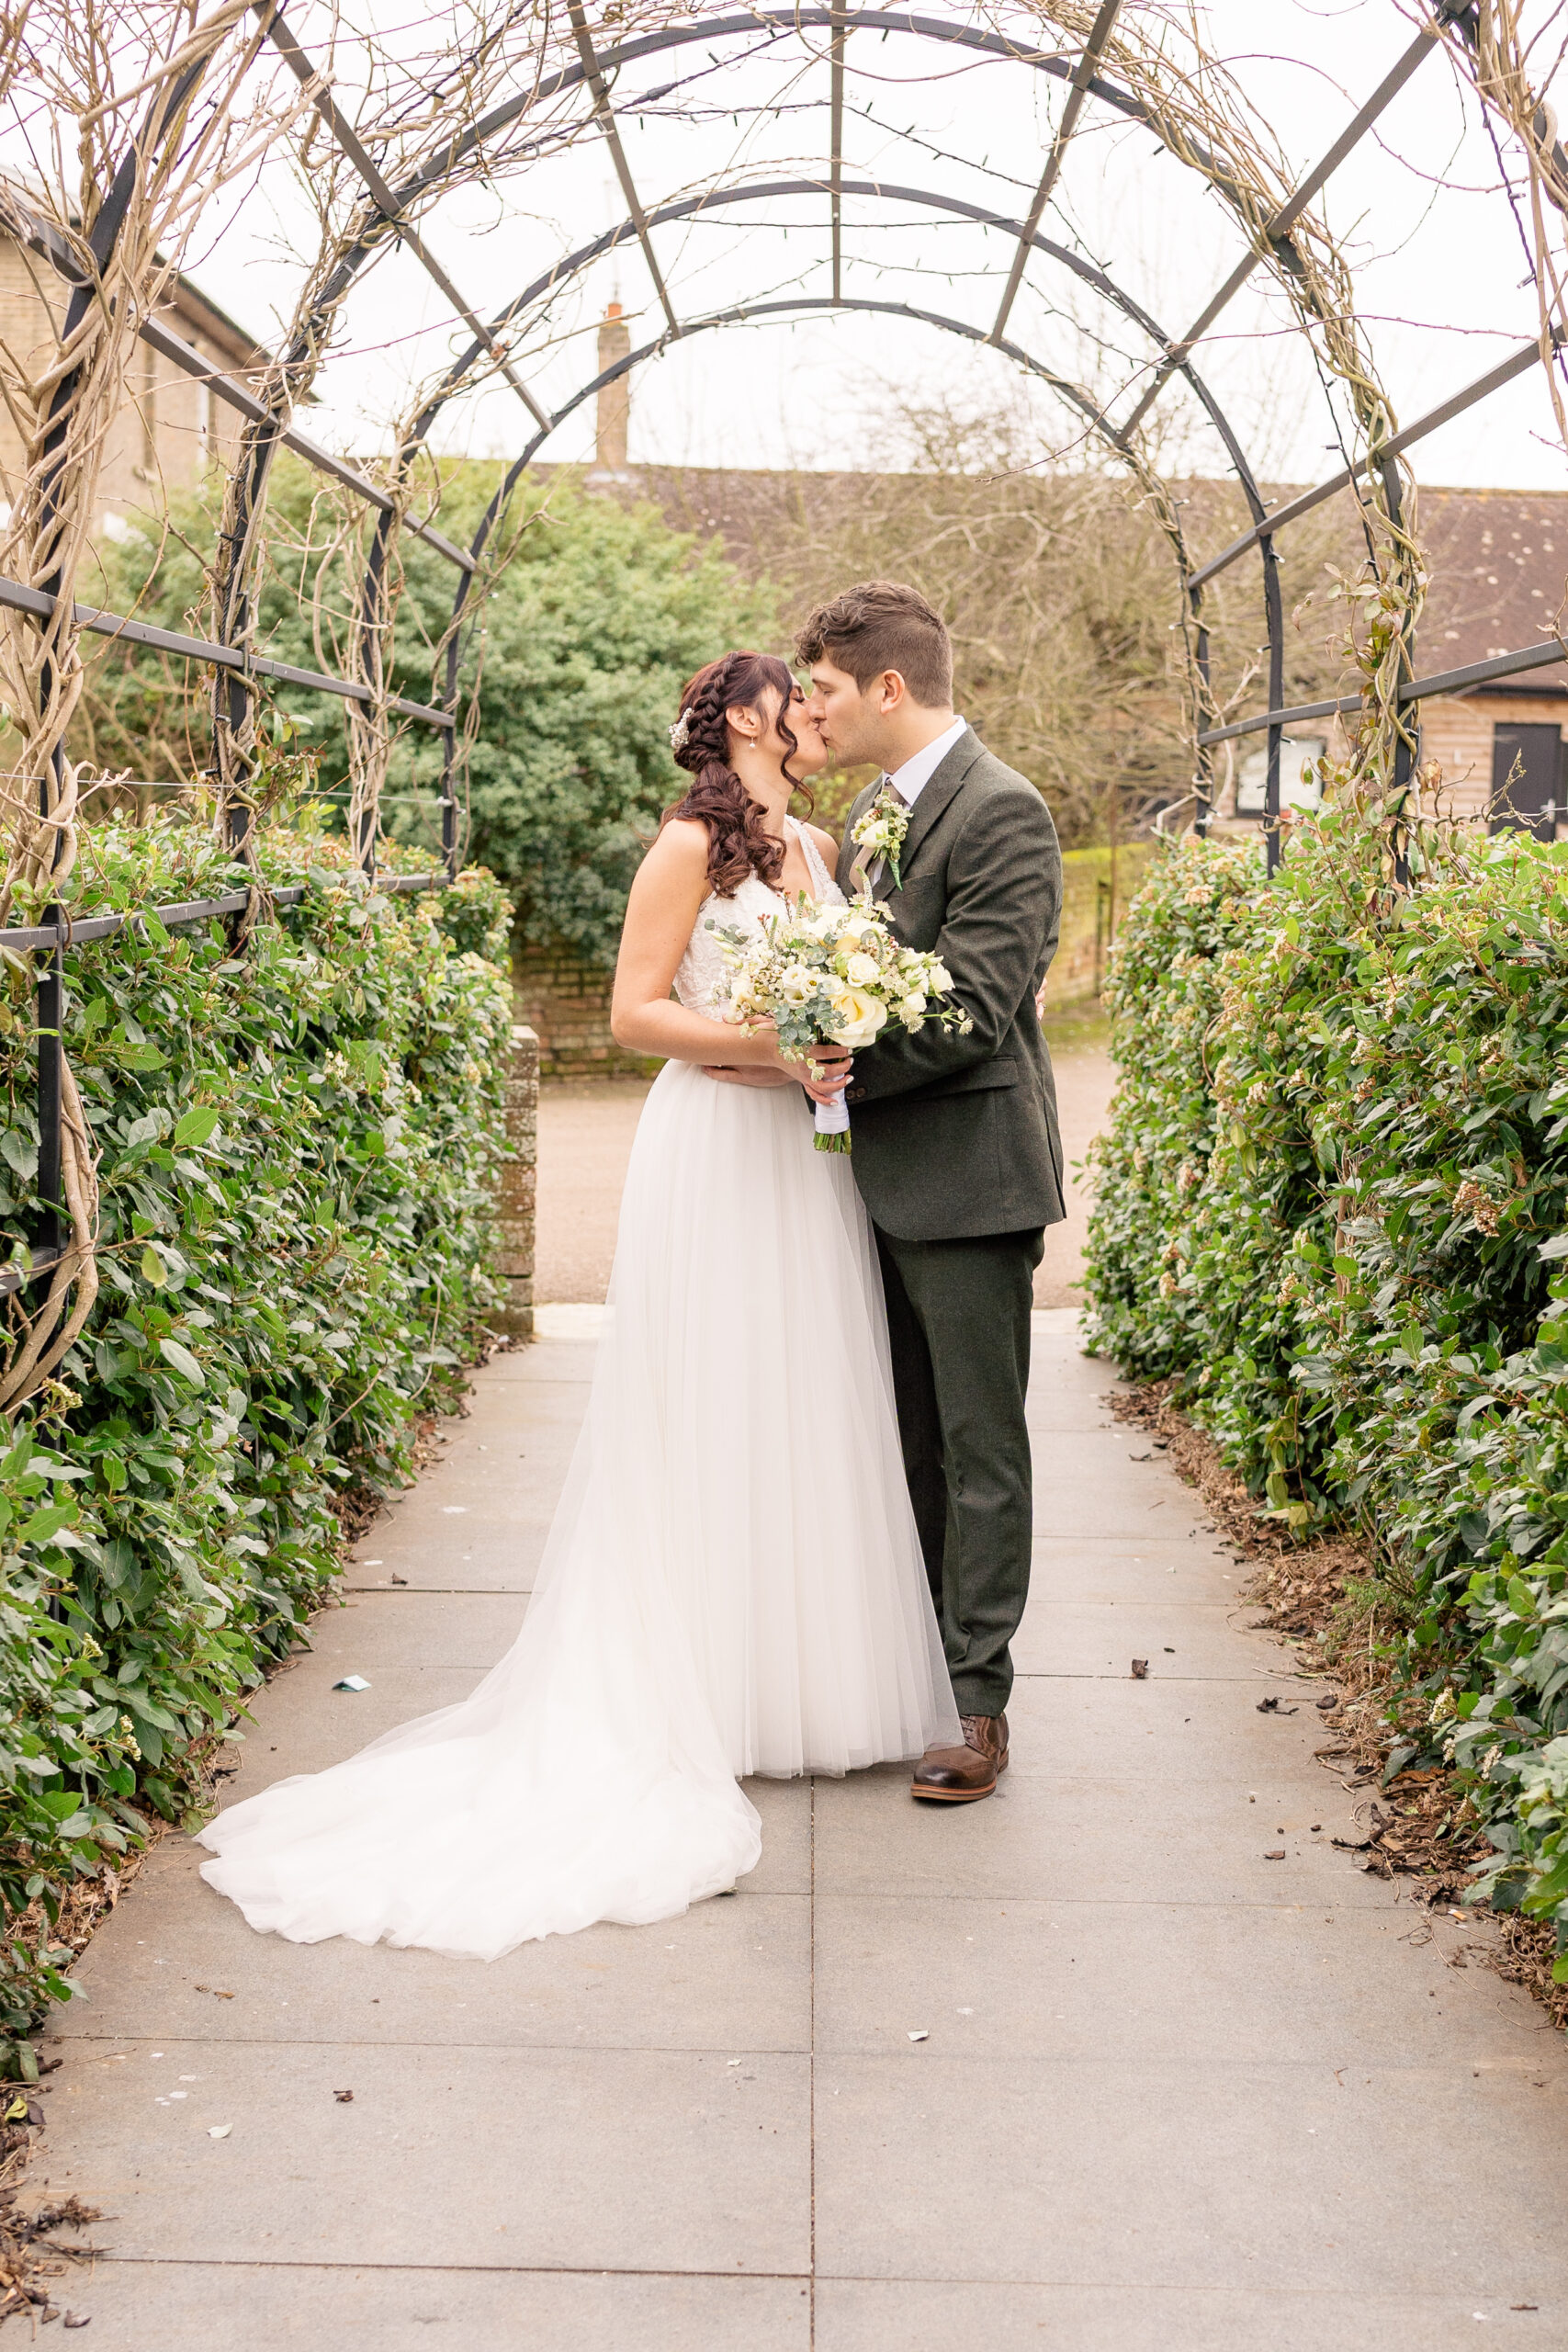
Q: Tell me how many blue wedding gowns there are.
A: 0